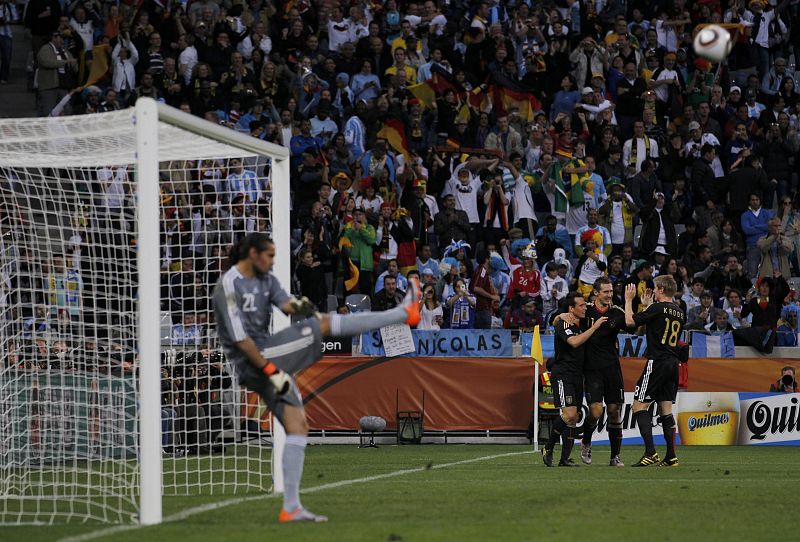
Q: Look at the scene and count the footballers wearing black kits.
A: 3